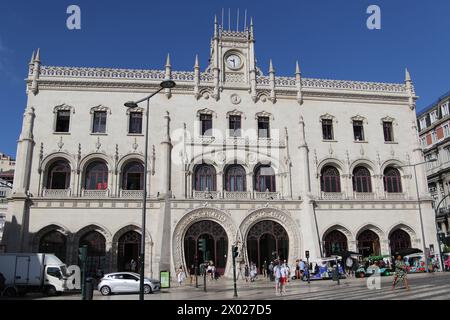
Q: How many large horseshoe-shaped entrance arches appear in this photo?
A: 2